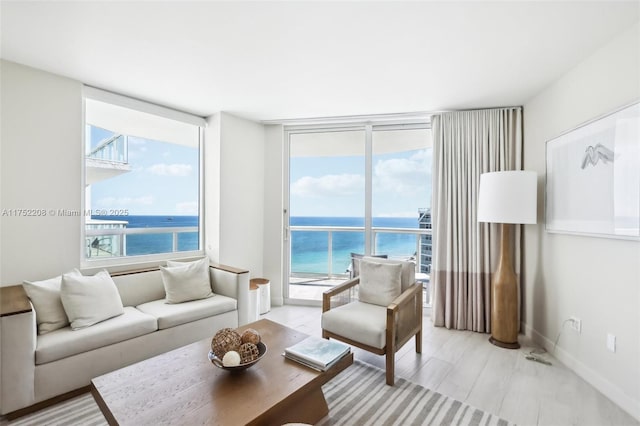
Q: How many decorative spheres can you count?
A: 4